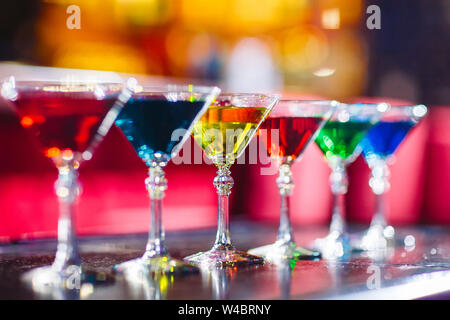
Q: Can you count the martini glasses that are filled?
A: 6